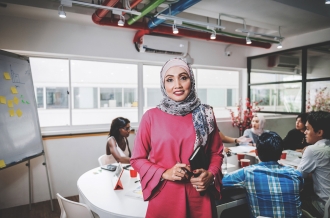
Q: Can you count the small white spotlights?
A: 6